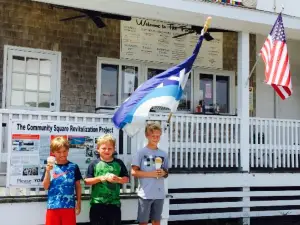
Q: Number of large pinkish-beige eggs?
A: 0